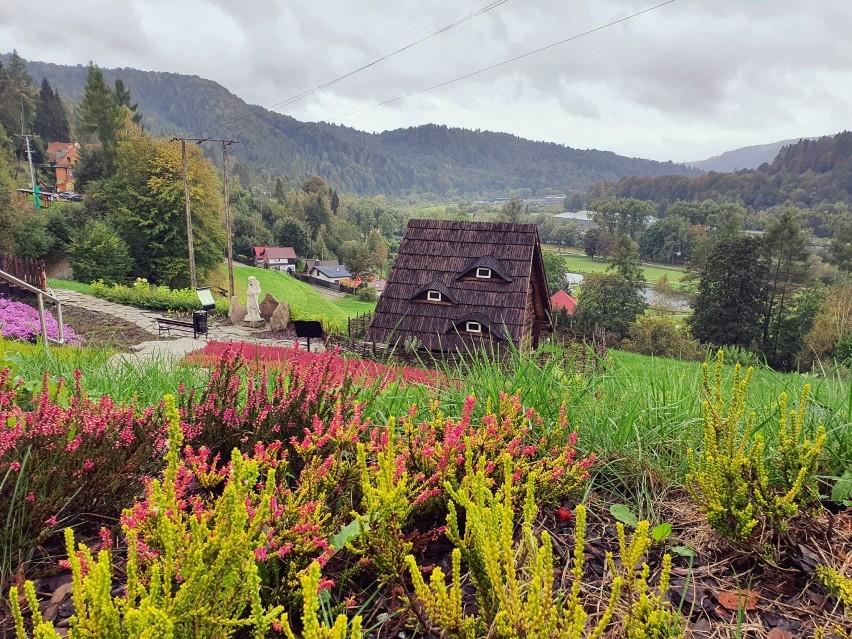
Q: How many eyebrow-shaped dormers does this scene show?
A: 3